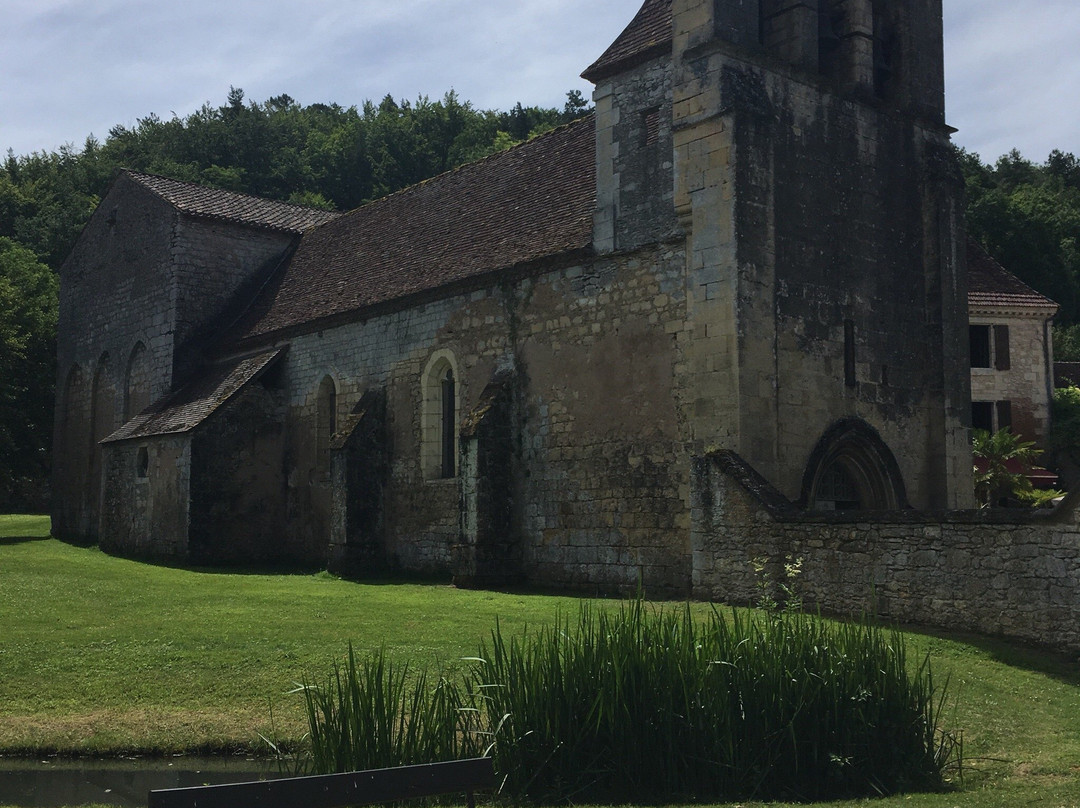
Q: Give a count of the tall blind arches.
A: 3